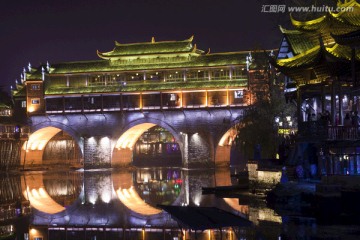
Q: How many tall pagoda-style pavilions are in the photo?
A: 1